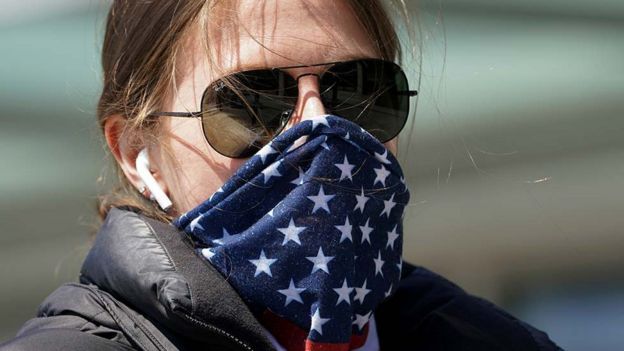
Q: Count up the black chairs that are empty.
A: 0